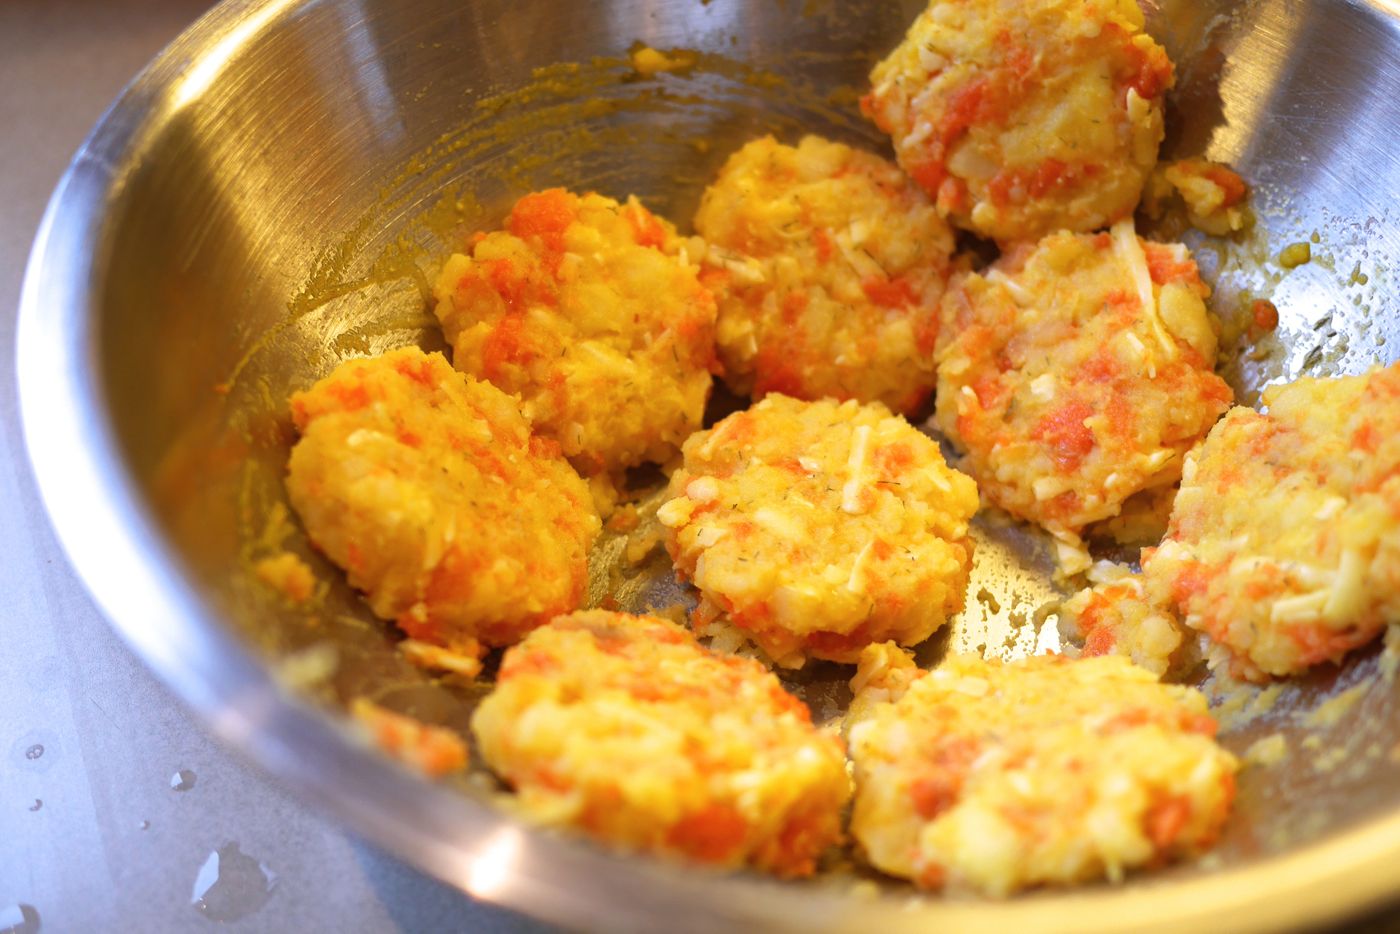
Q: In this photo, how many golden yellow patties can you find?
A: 9